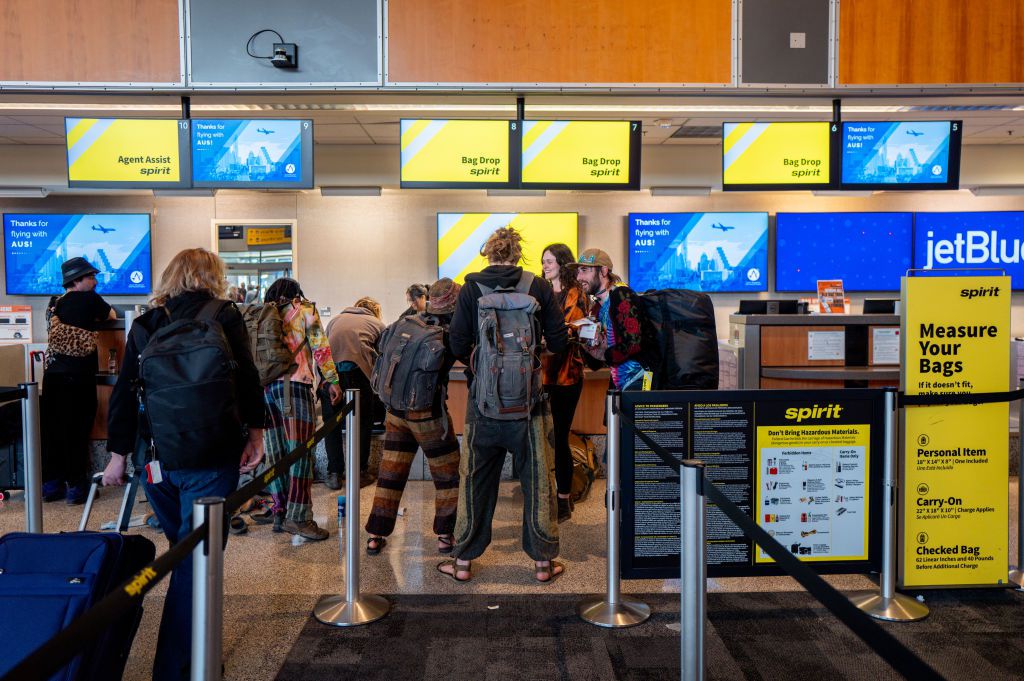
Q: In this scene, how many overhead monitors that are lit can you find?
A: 6